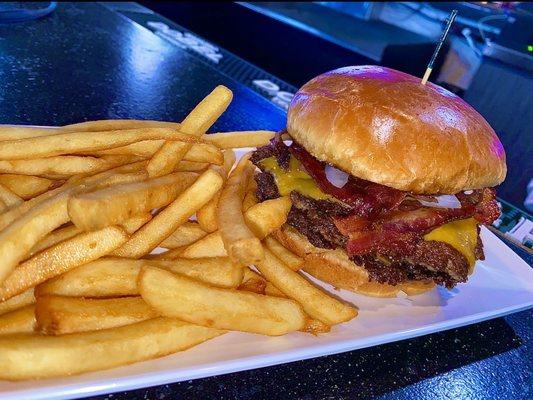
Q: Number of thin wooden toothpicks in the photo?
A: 1